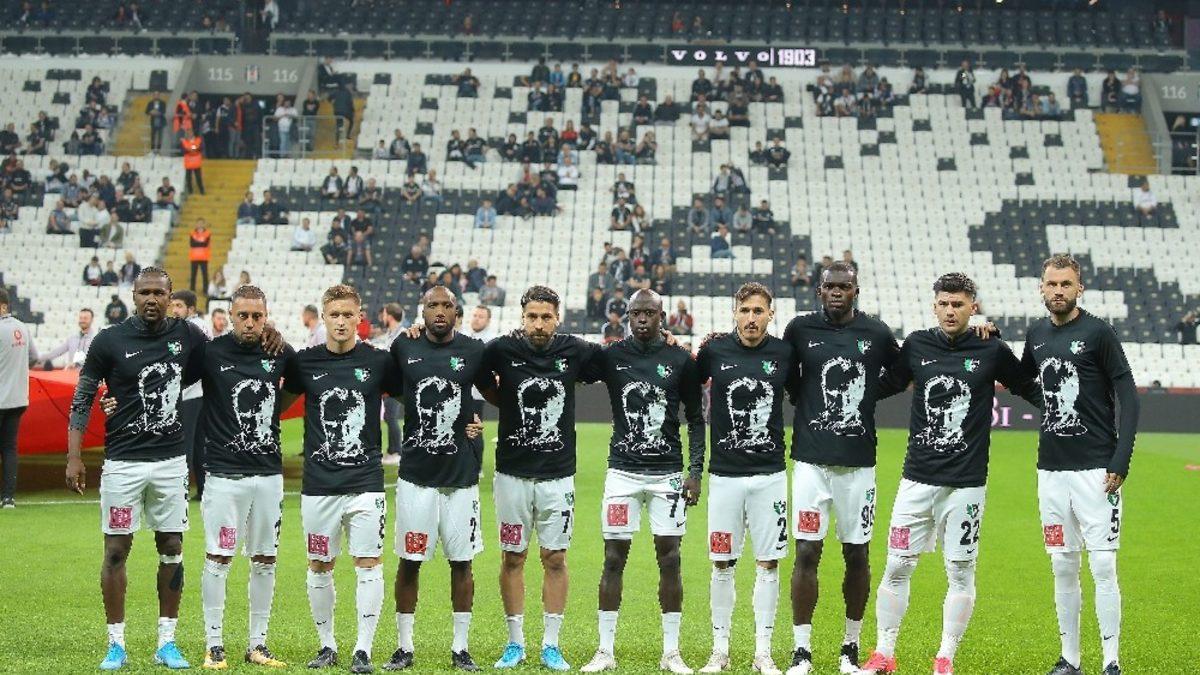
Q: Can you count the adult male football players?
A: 10